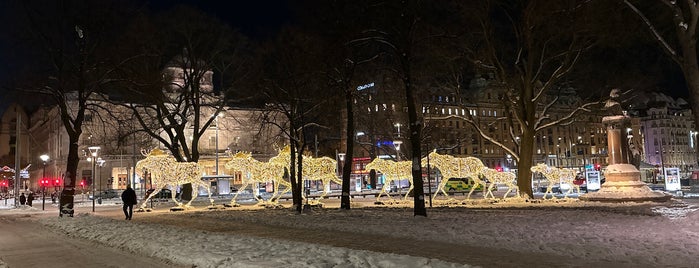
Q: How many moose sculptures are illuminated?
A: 7